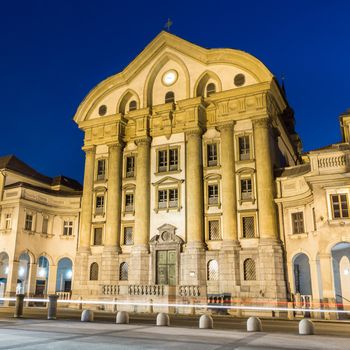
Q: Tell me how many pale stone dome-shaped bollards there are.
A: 6